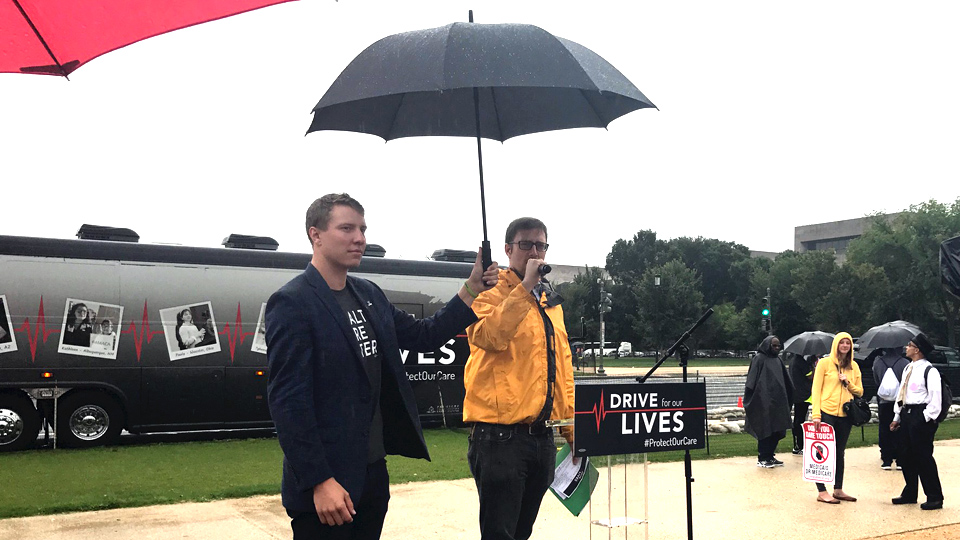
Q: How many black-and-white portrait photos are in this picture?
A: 4